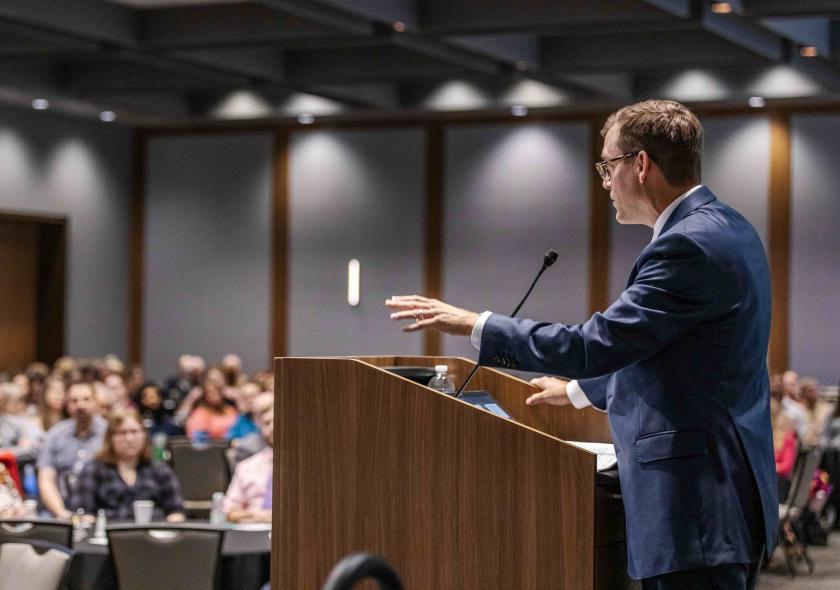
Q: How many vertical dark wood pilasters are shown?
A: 5